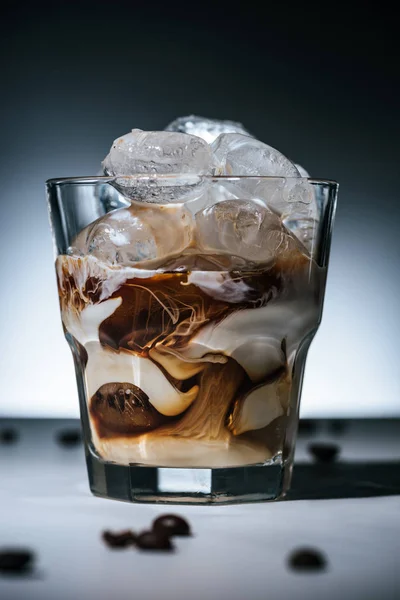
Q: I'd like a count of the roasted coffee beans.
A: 10